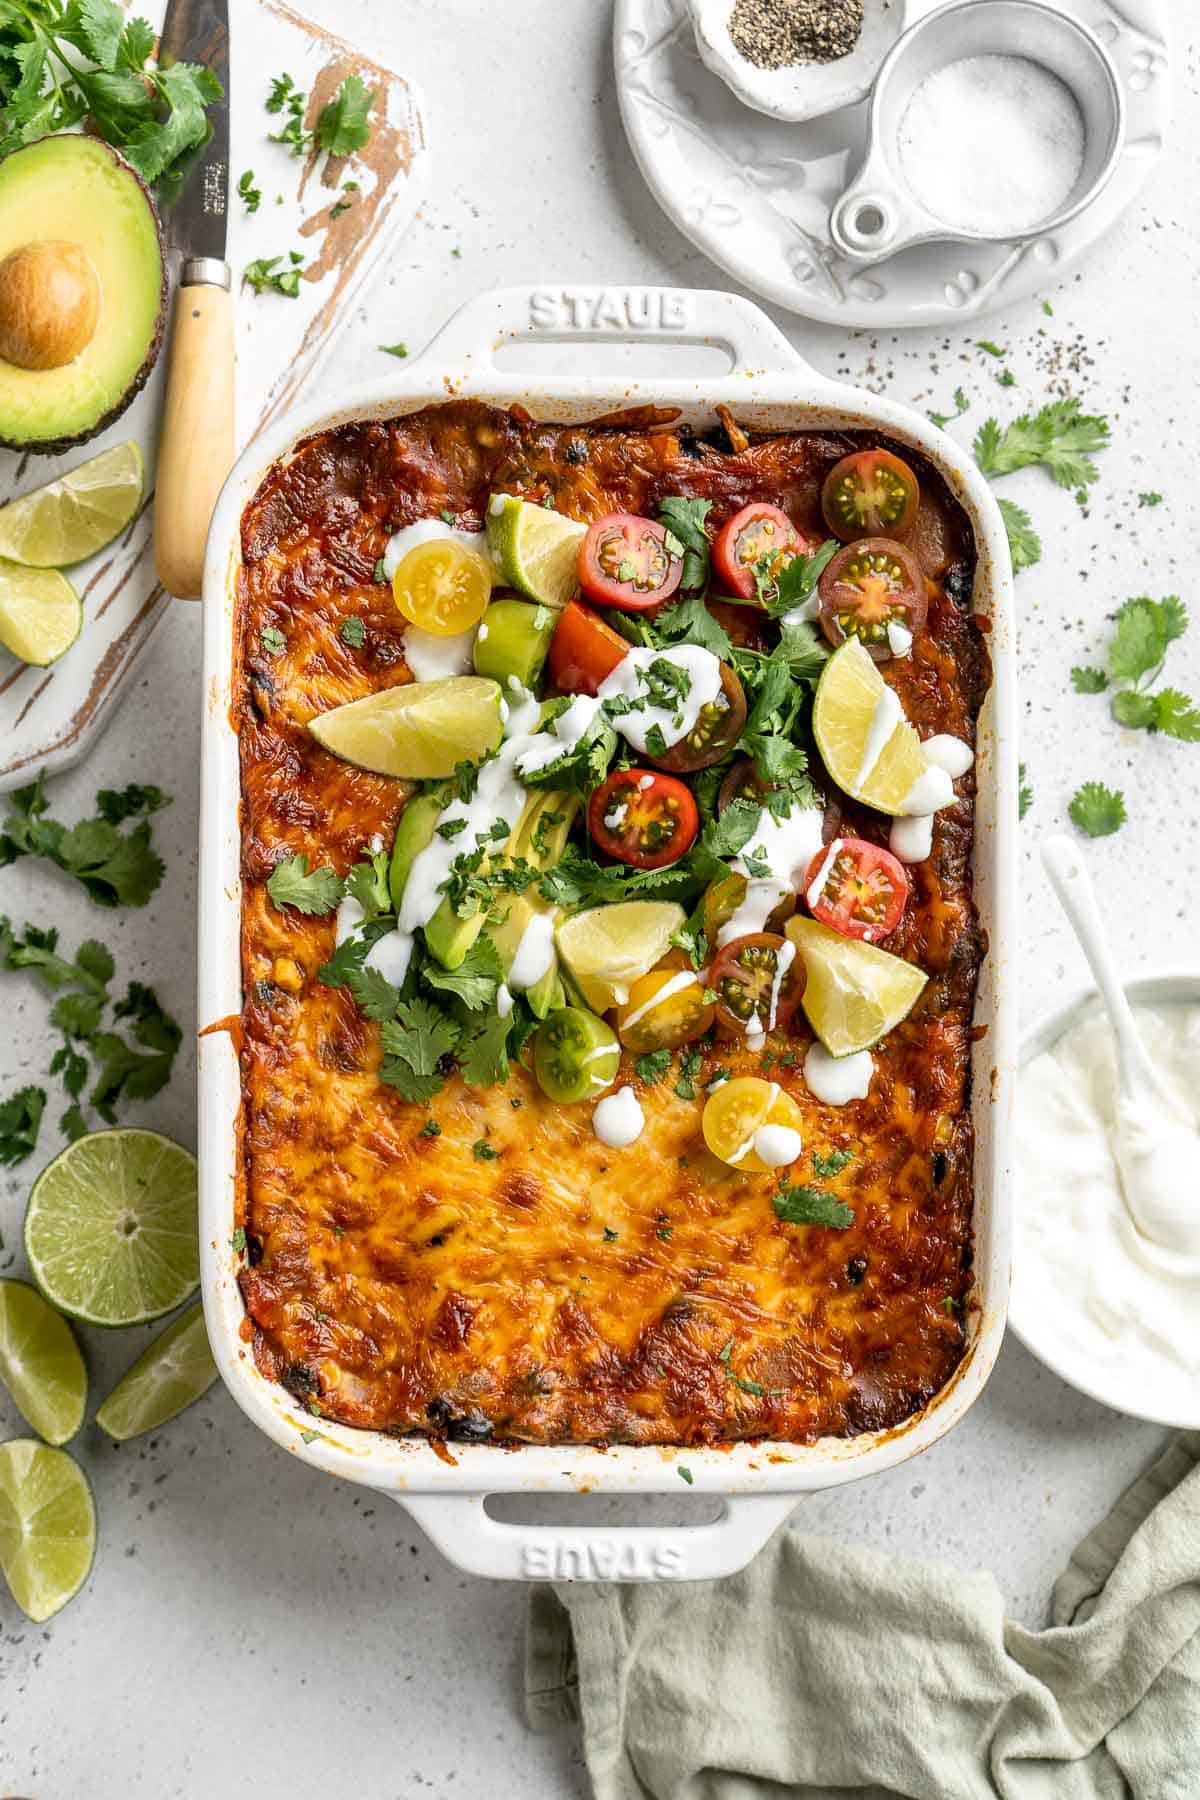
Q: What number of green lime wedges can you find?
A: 10